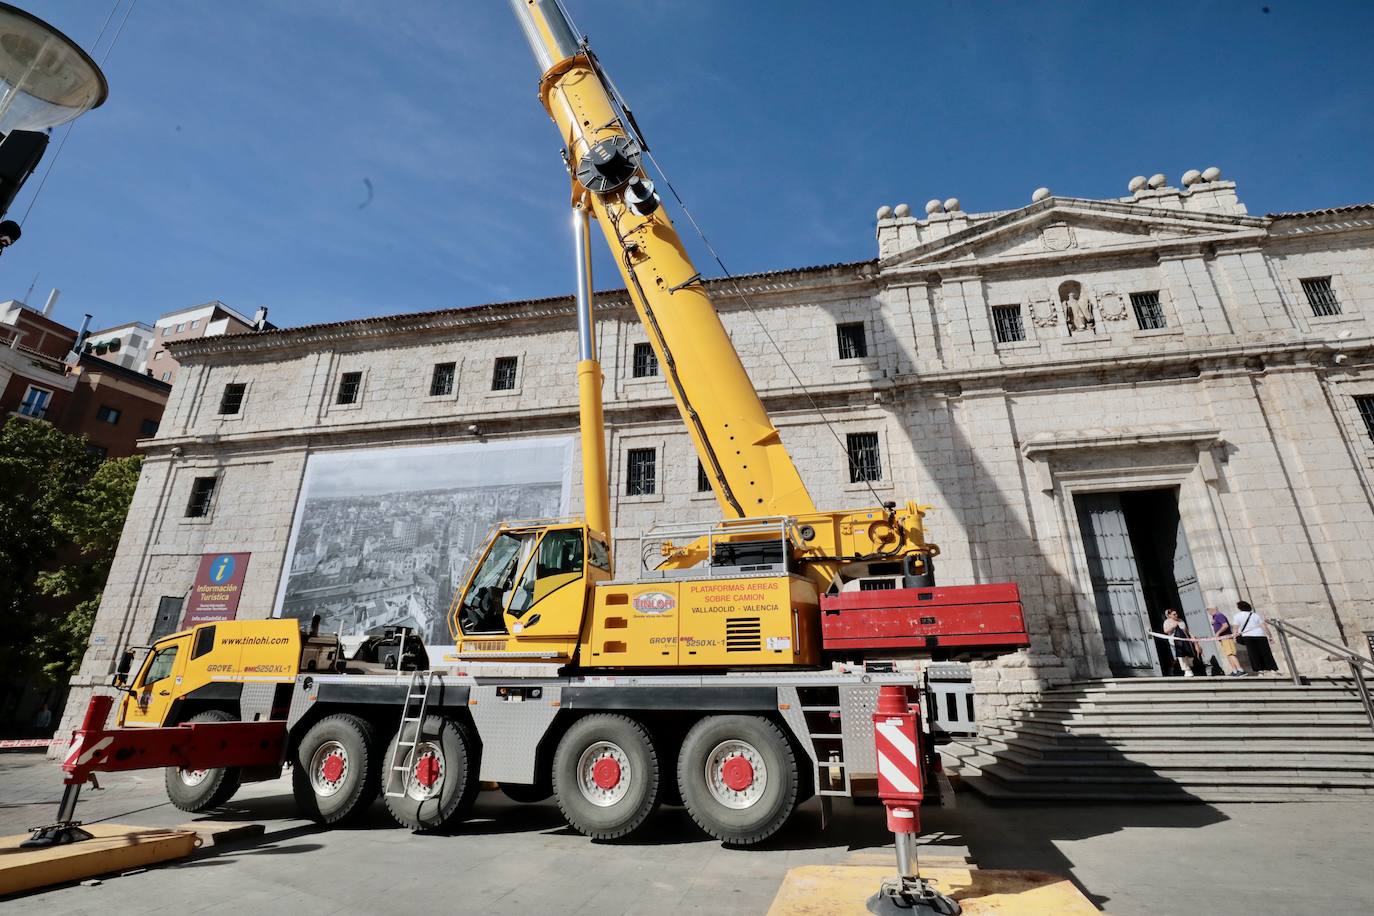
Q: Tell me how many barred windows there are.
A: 14